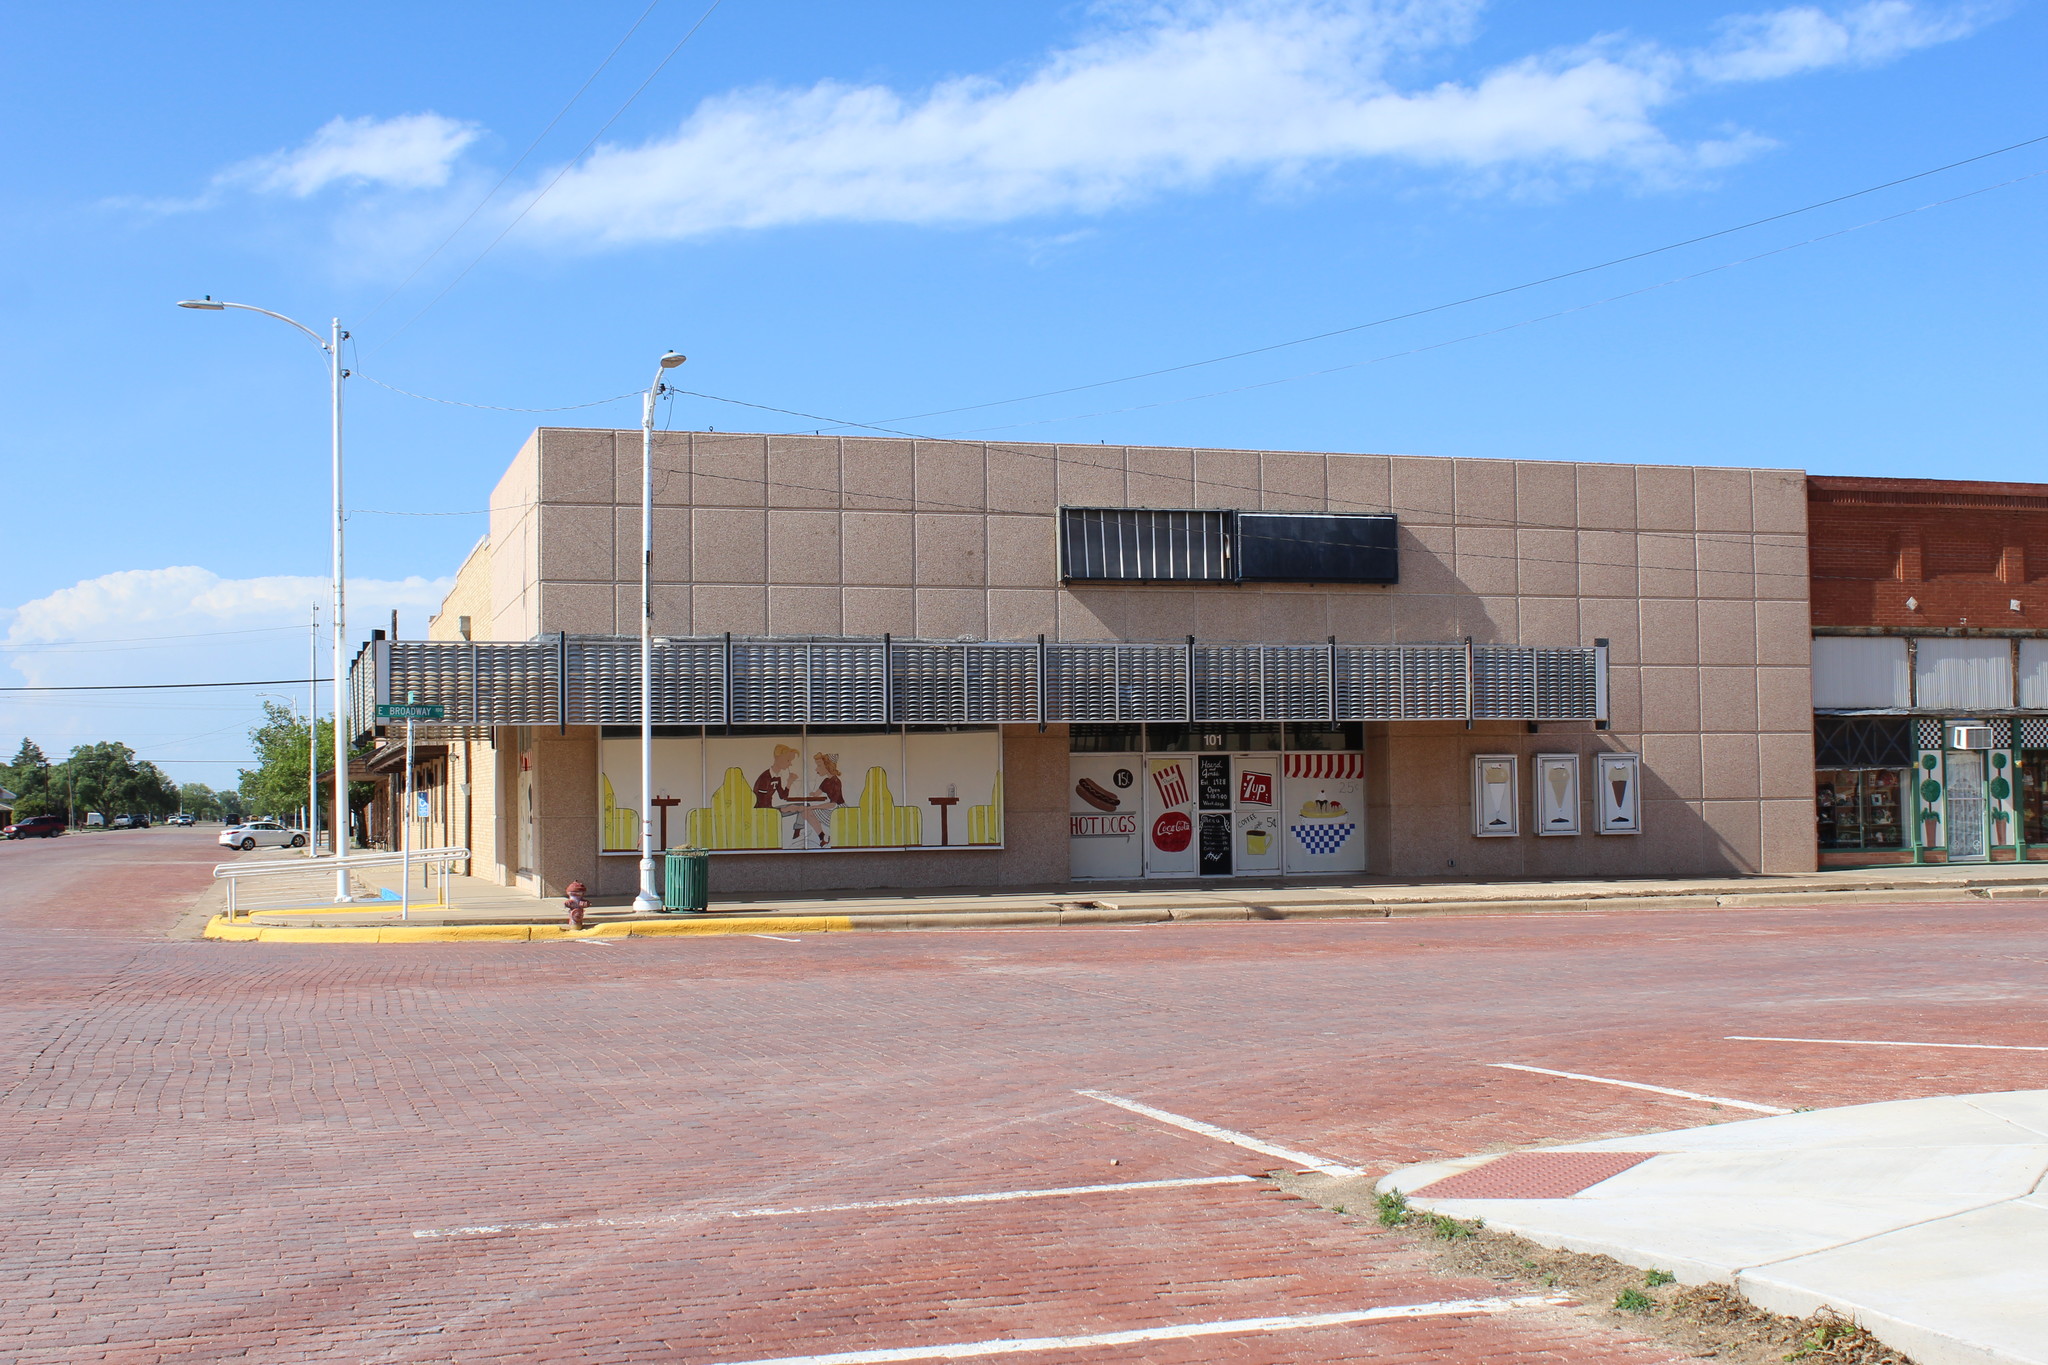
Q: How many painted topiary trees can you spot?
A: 2